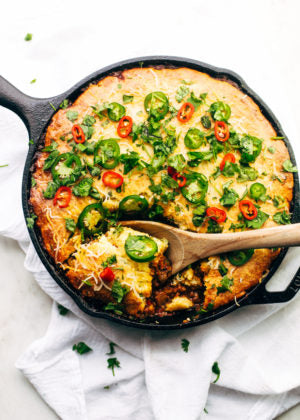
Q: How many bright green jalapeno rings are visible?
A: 13